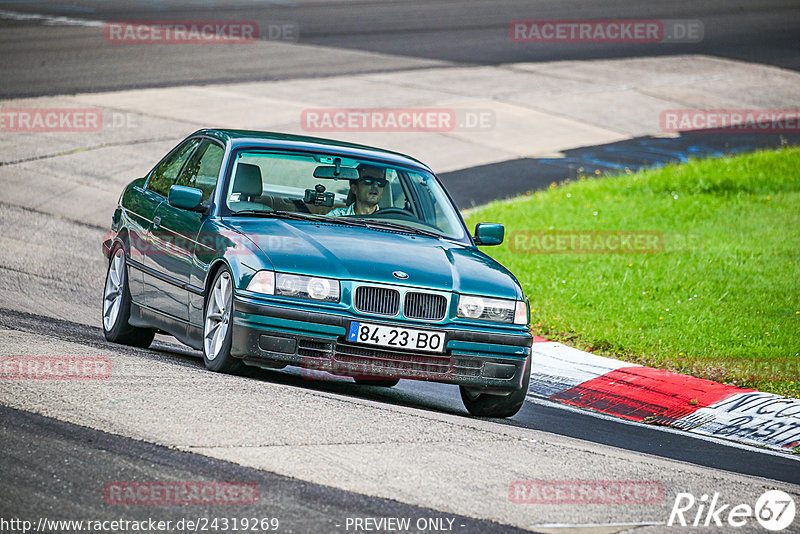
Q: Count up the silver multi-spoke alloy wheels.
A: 2